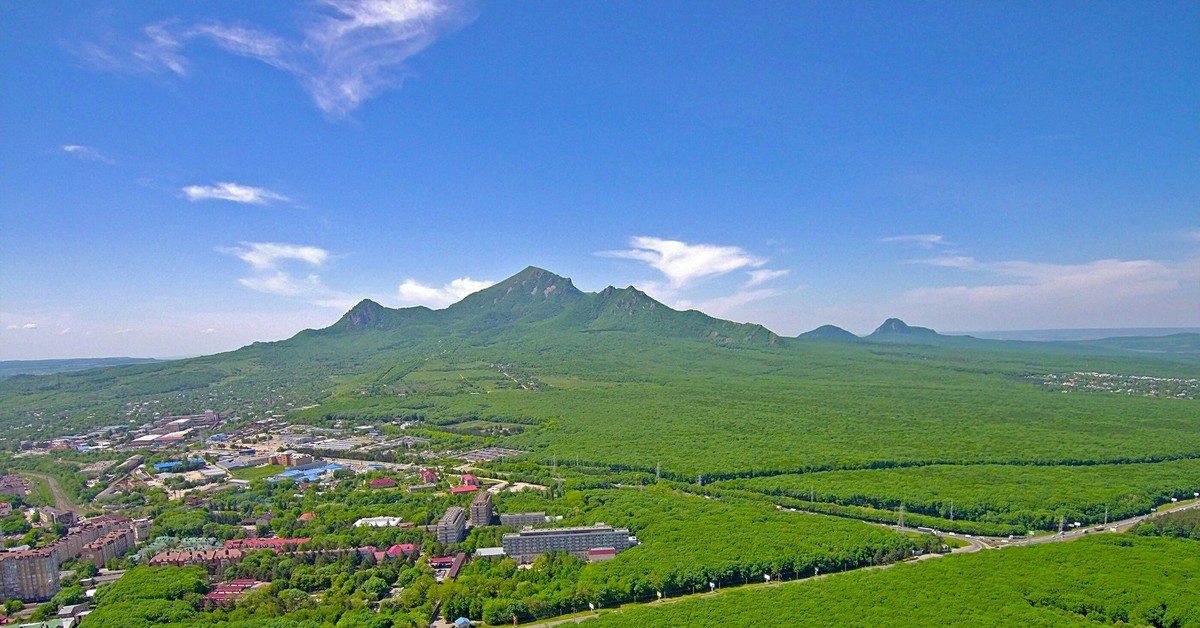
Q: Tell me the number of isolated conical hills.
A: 2